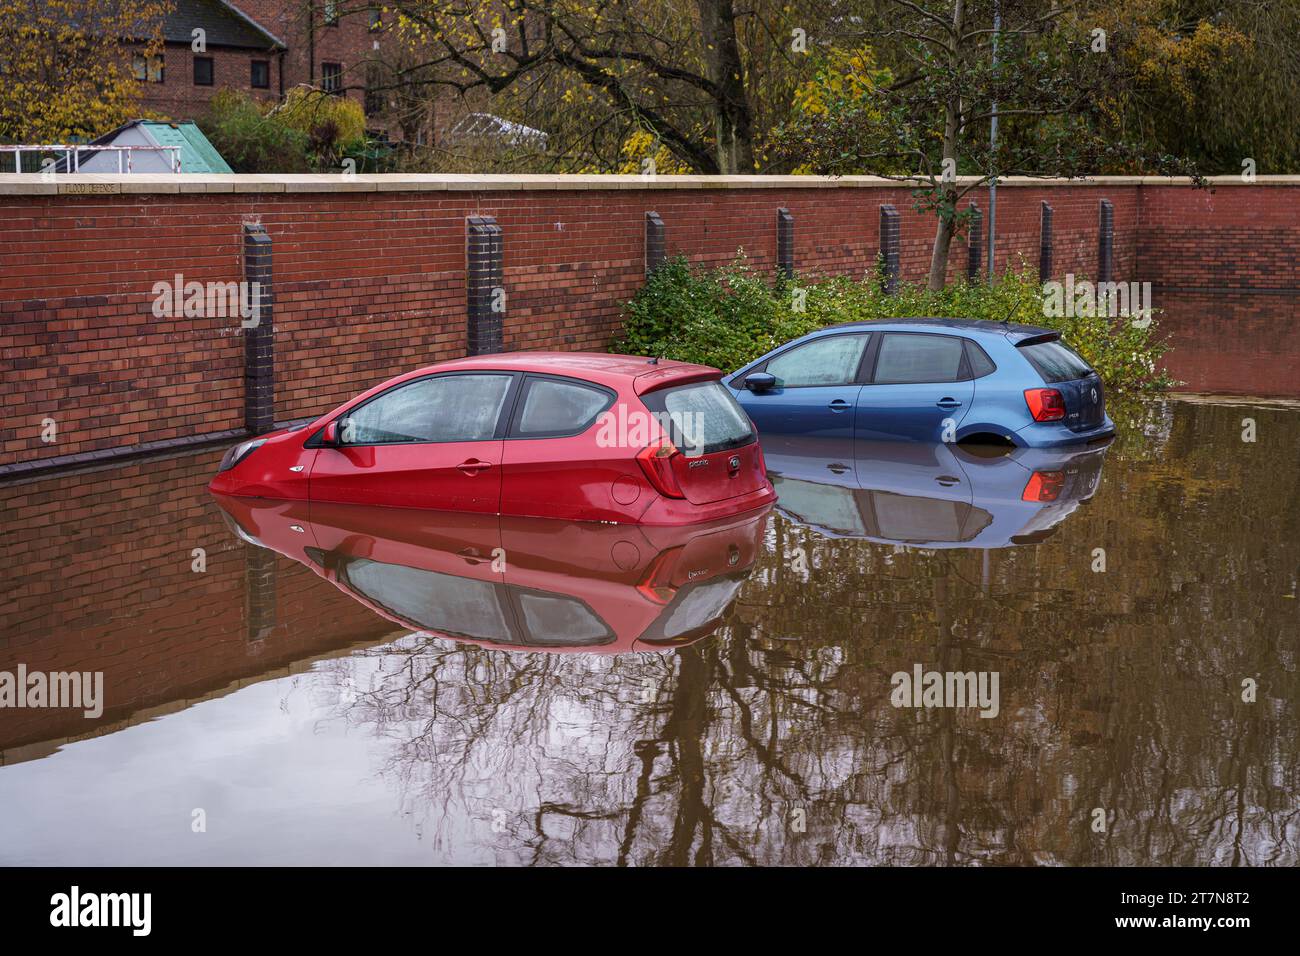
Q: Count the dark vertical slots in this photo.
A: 8